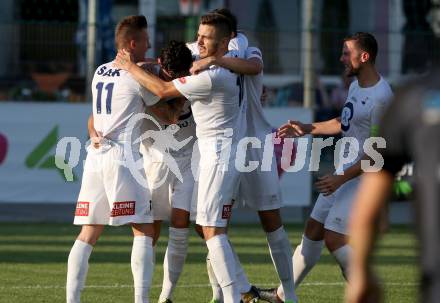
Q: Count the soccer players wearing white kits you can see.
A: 5